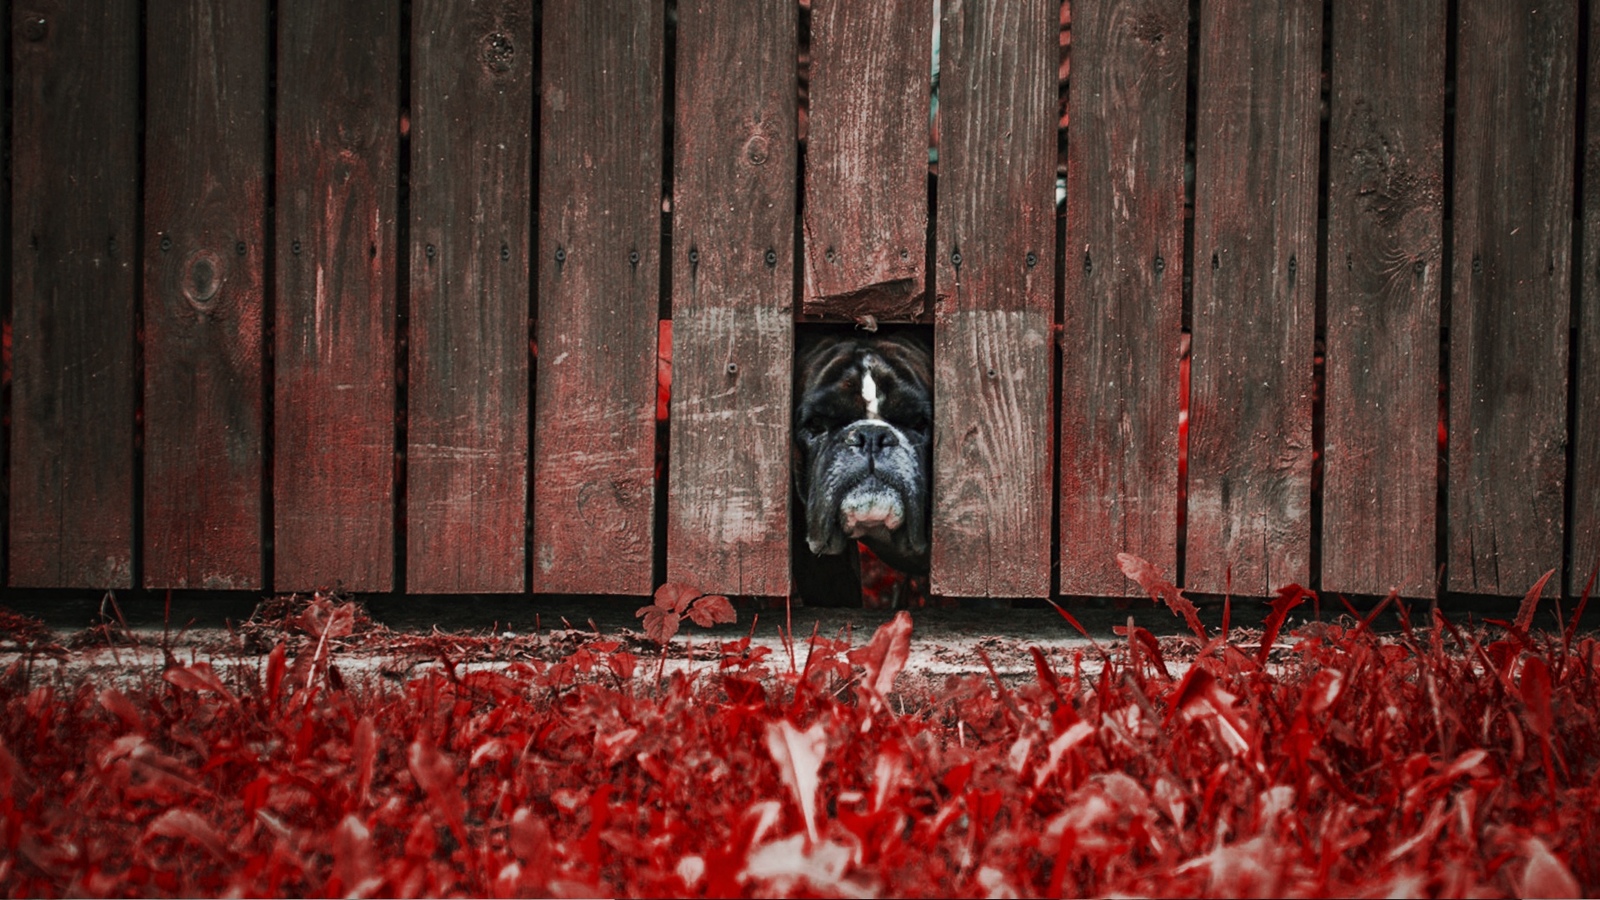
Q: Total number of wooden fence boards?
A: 13